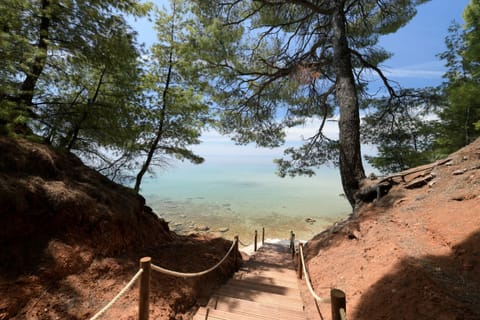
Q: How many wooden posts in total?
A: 8